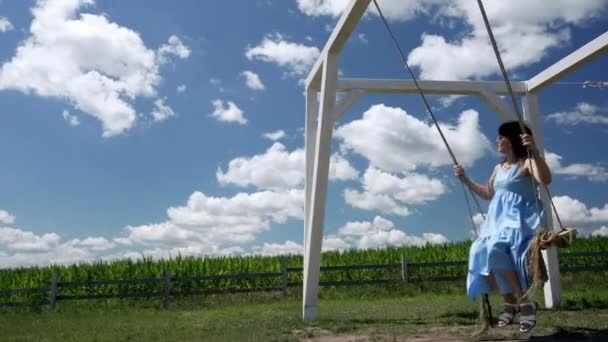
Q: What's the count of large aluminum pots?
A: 0